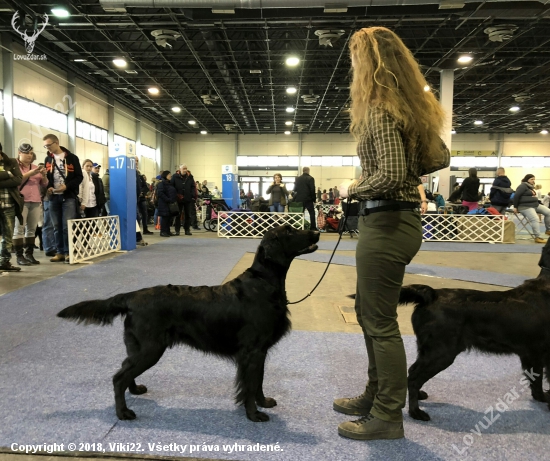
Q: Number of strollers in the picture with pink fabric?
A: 1